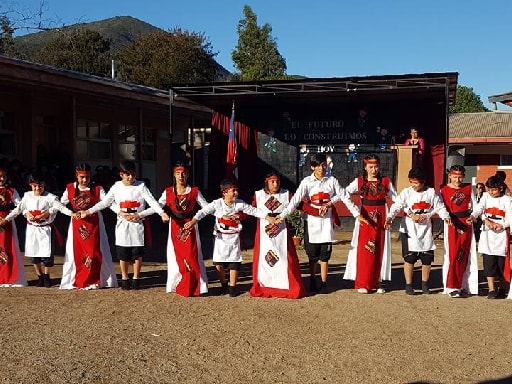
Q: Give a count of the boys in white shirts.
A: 6